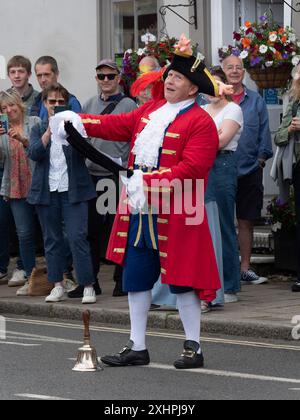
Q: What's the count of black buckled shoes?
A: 2